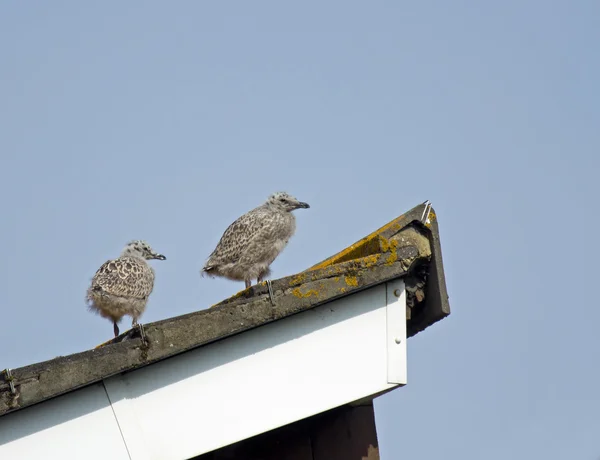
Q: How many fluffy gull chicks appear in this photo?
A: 2